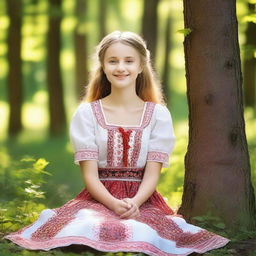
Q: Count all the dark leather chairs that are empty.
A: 0